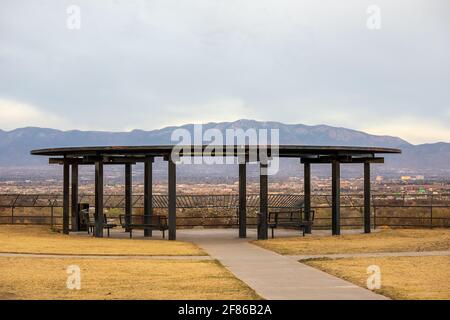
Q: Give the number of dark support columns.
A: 11